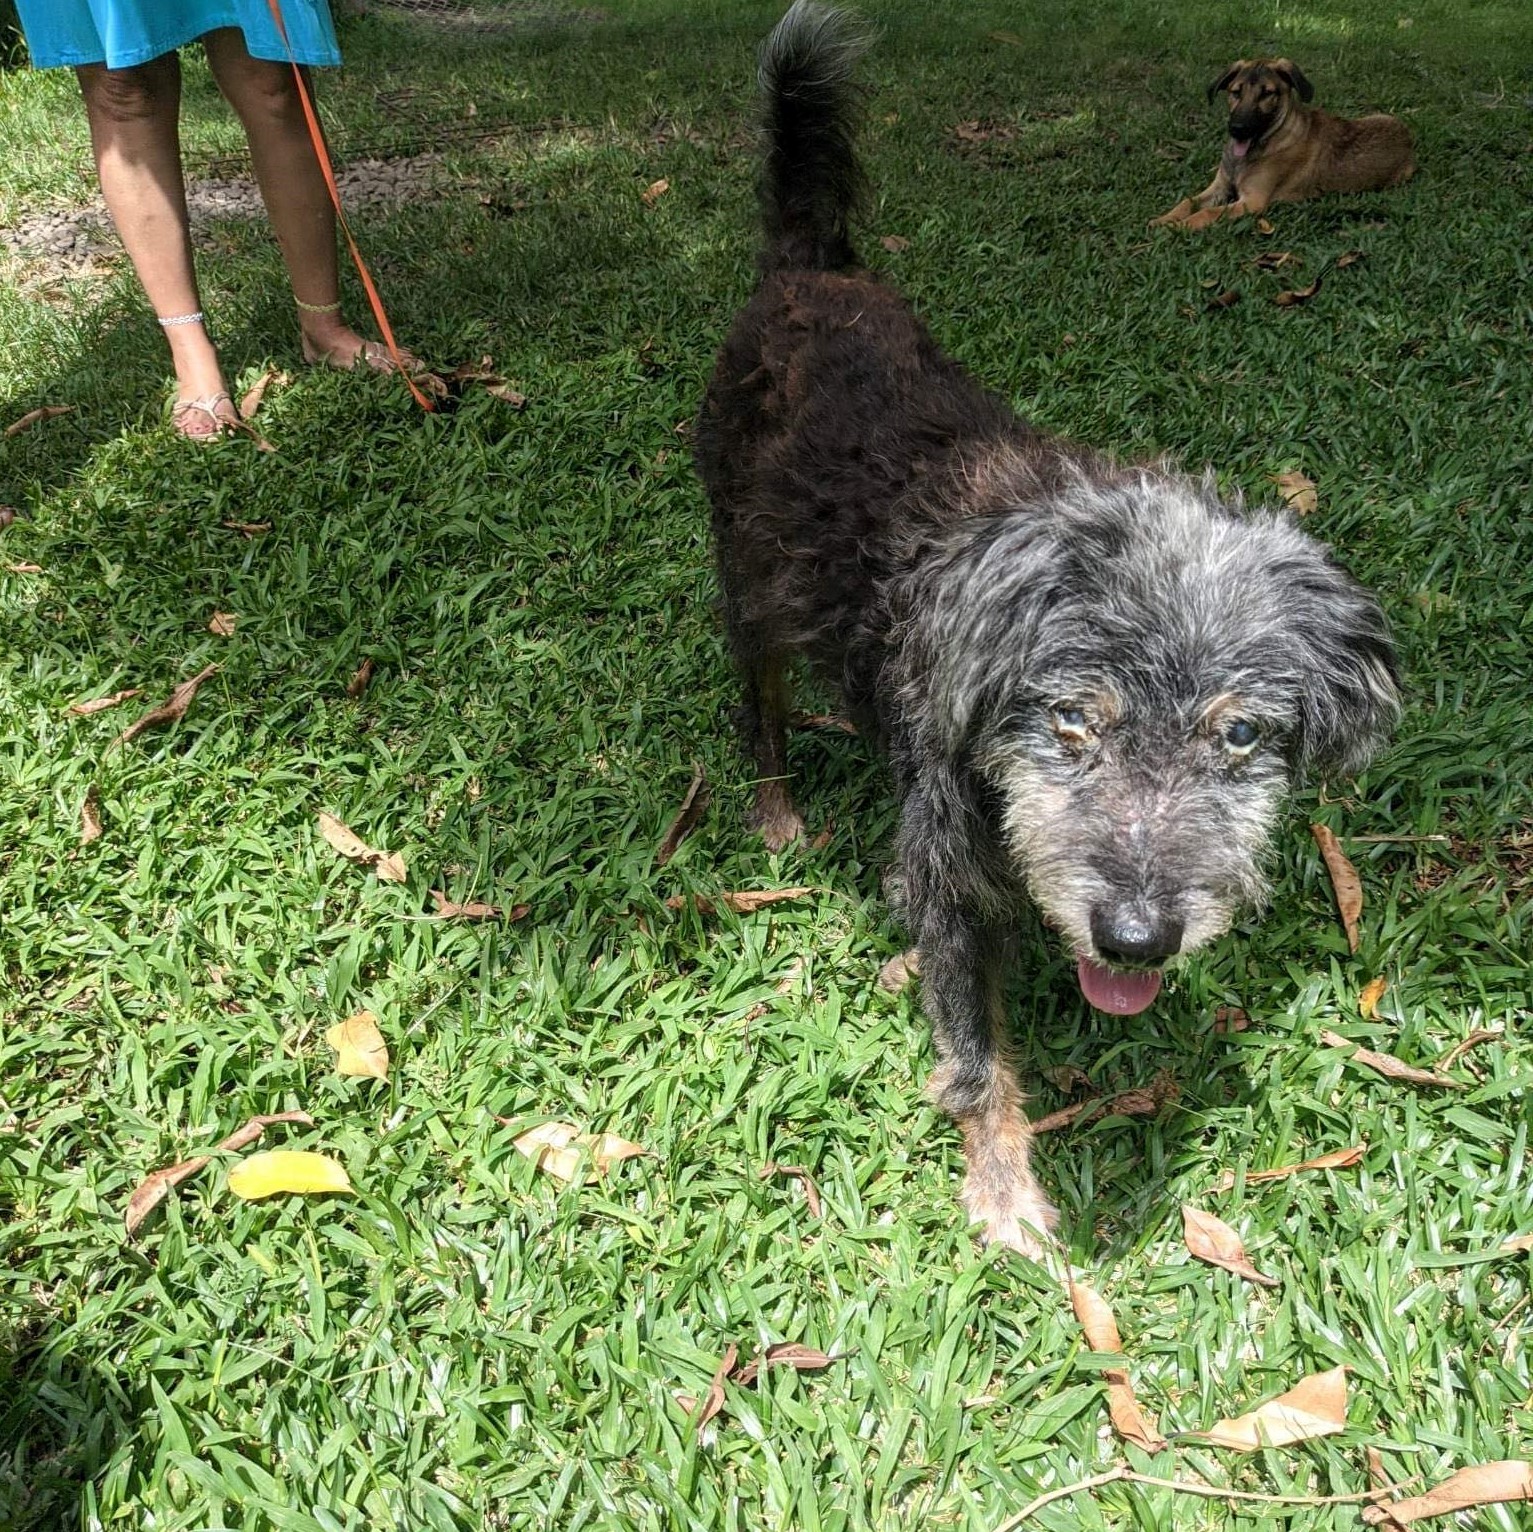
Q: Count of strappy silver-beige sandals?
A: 2